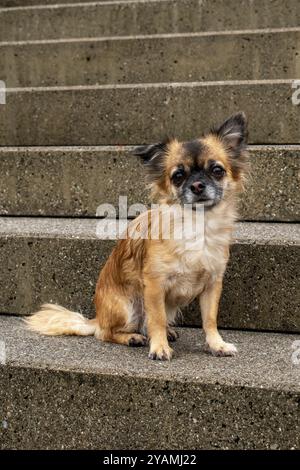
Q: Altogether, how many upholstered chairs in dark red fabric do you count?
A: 0